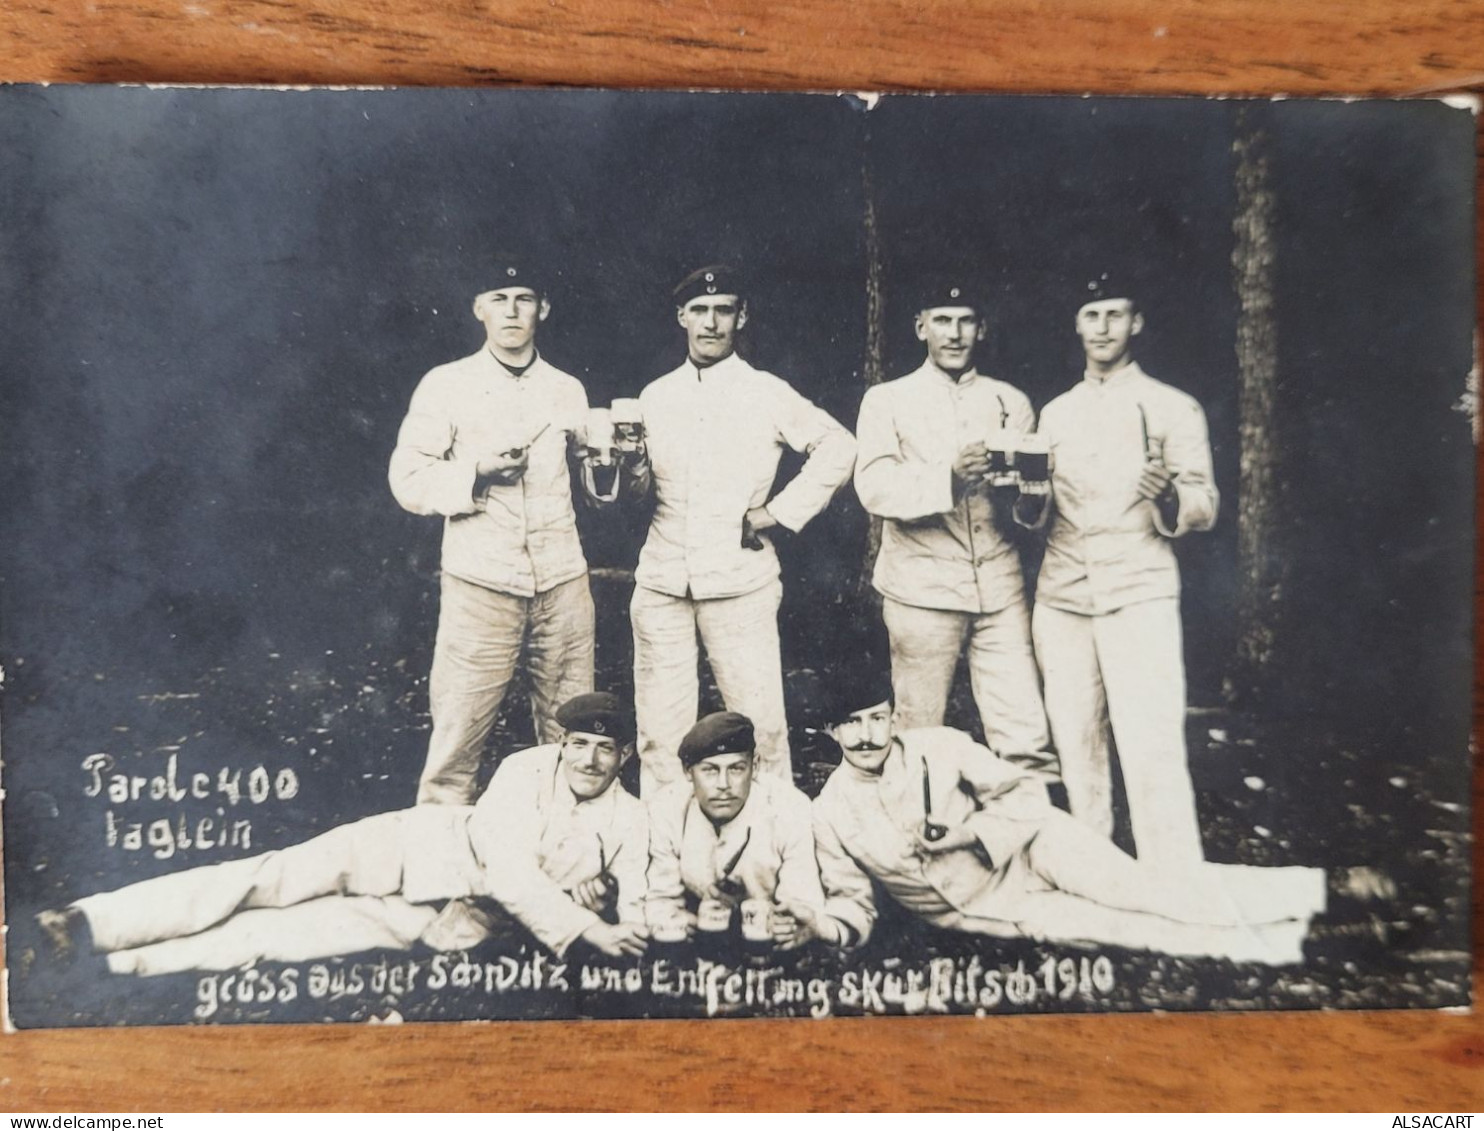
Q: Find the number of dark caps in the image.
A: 7